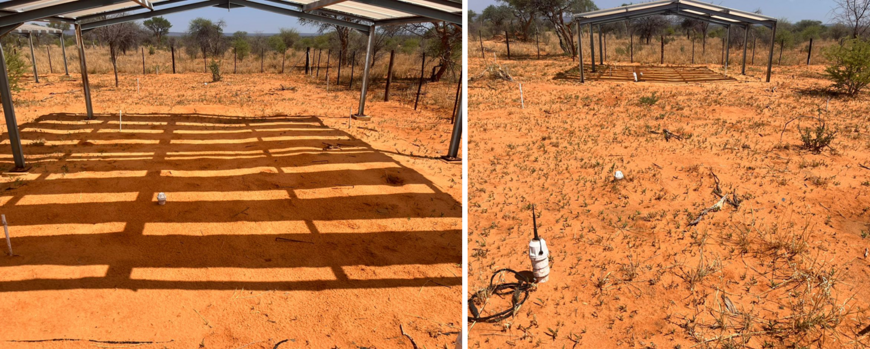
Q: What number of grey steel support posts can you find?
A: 12